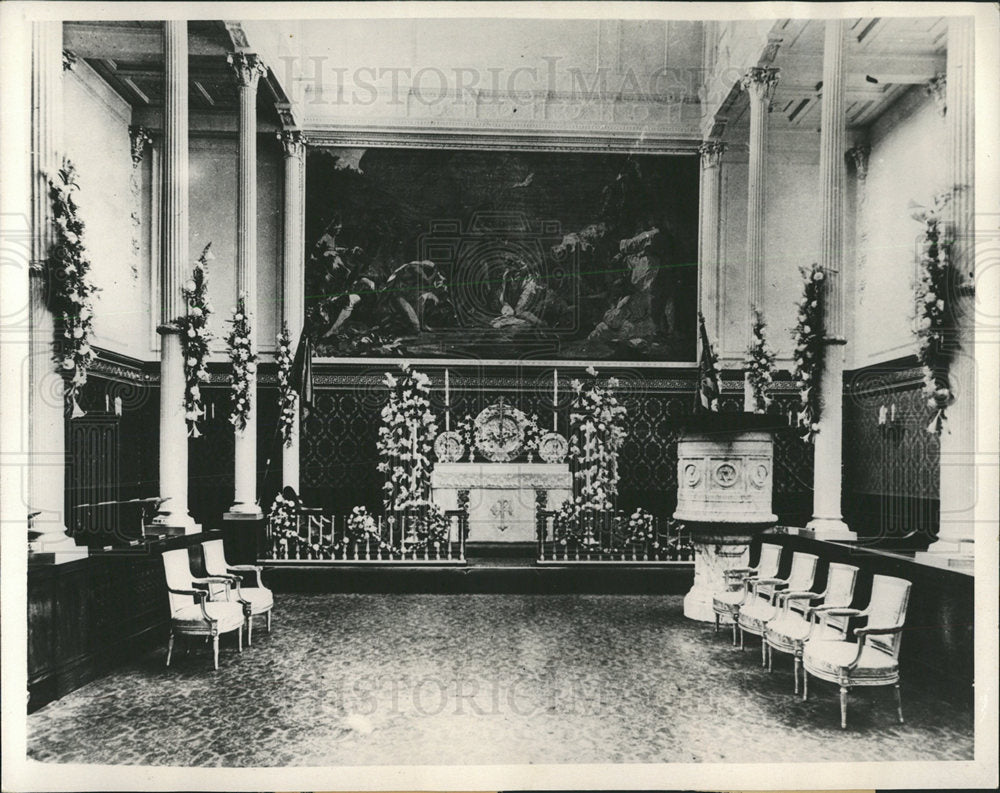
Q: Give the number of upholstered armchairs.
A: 6